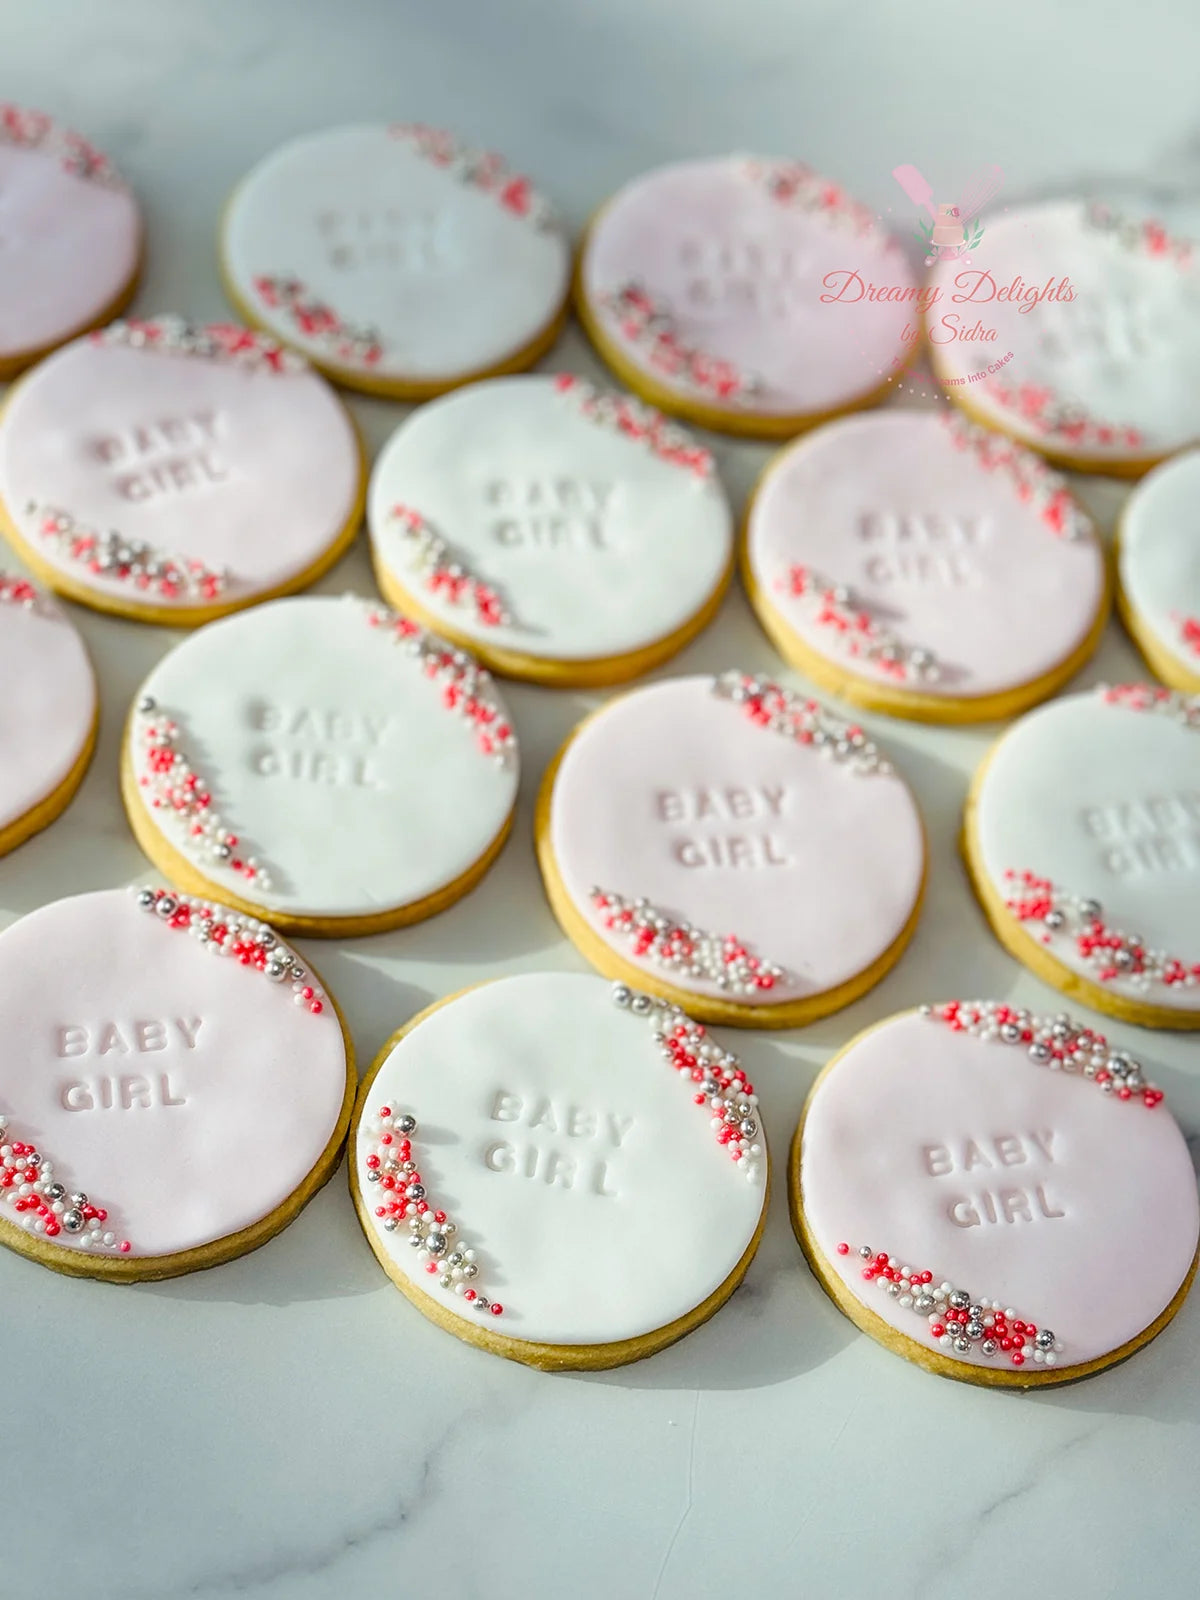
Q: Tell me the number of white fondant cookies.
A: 7